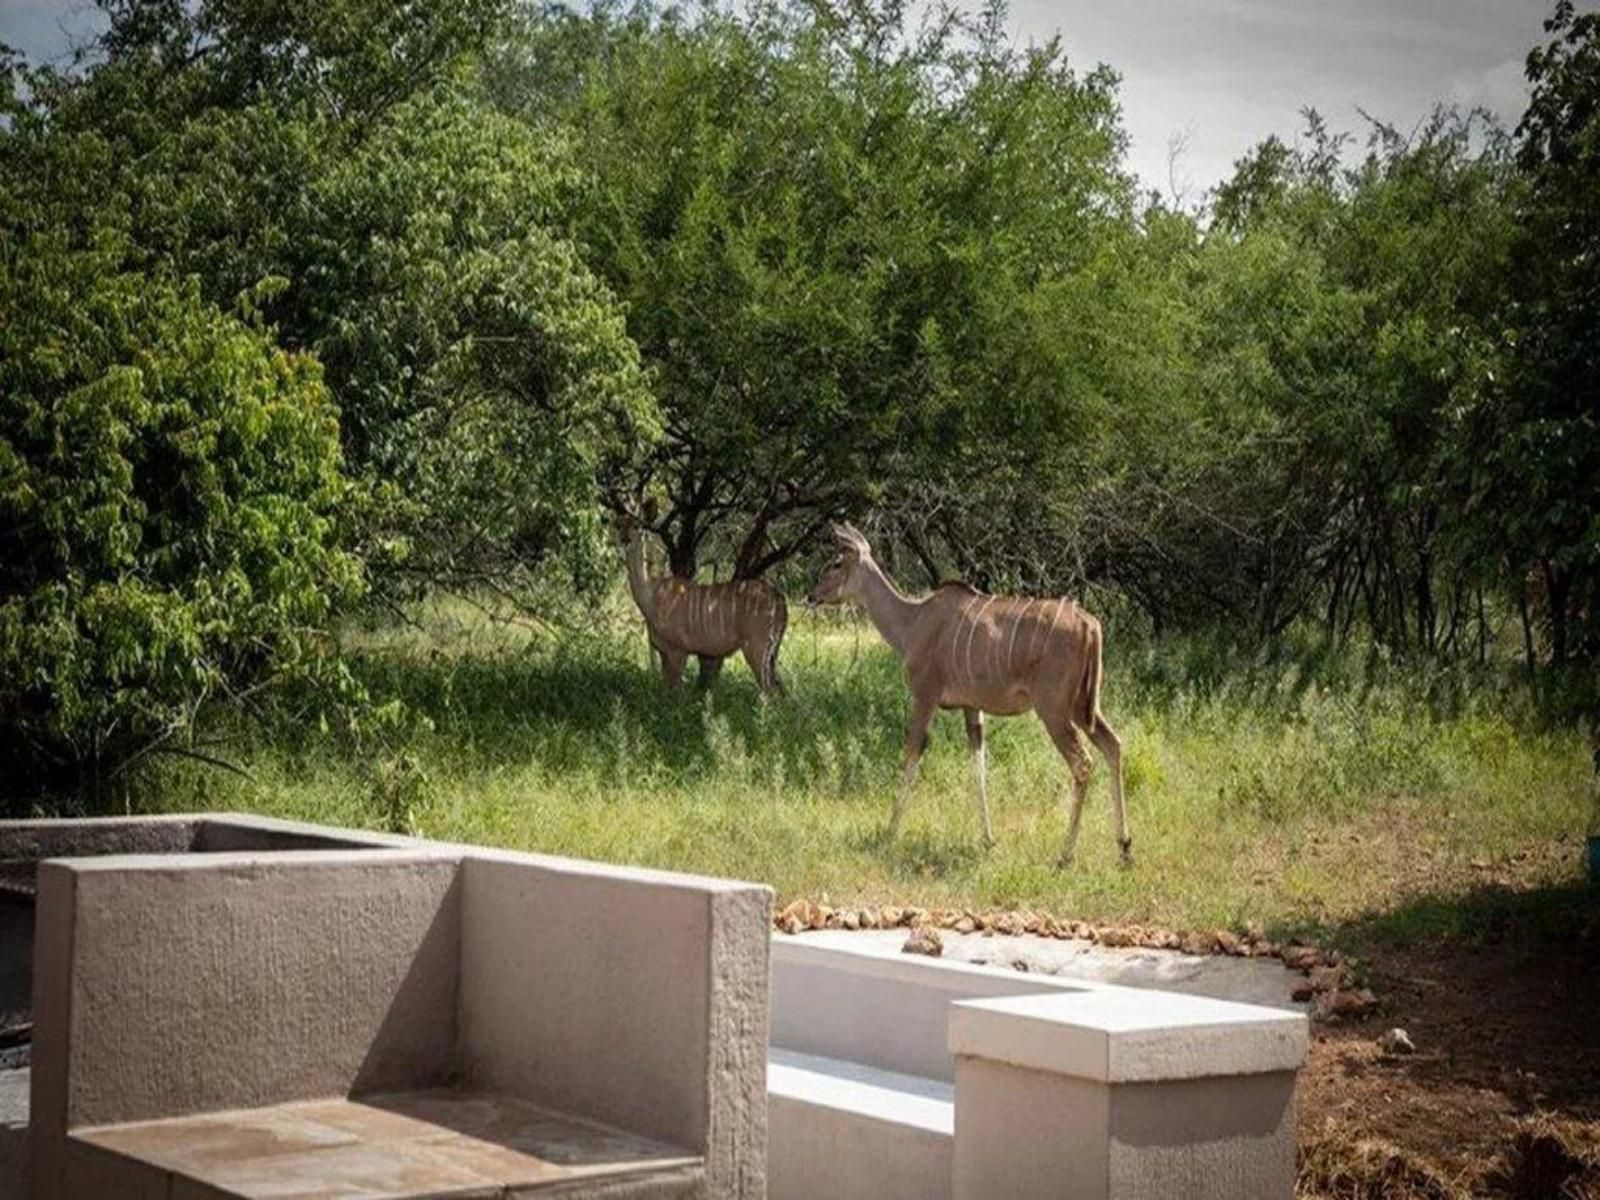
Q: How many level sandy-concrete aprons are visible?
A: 1